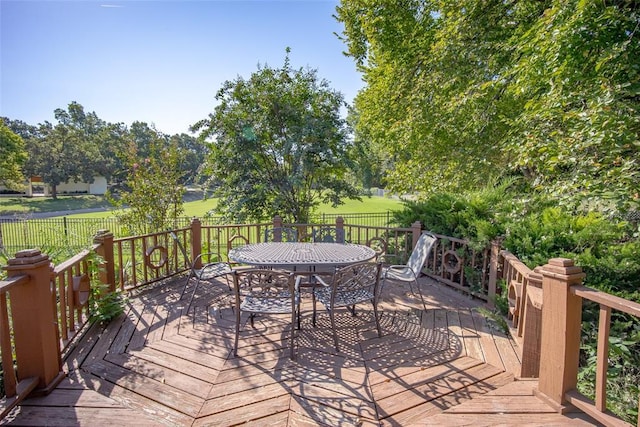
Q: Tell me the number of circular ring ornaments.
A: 6